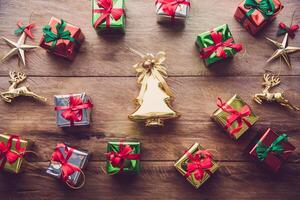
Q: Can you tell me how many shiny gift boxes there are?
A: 12